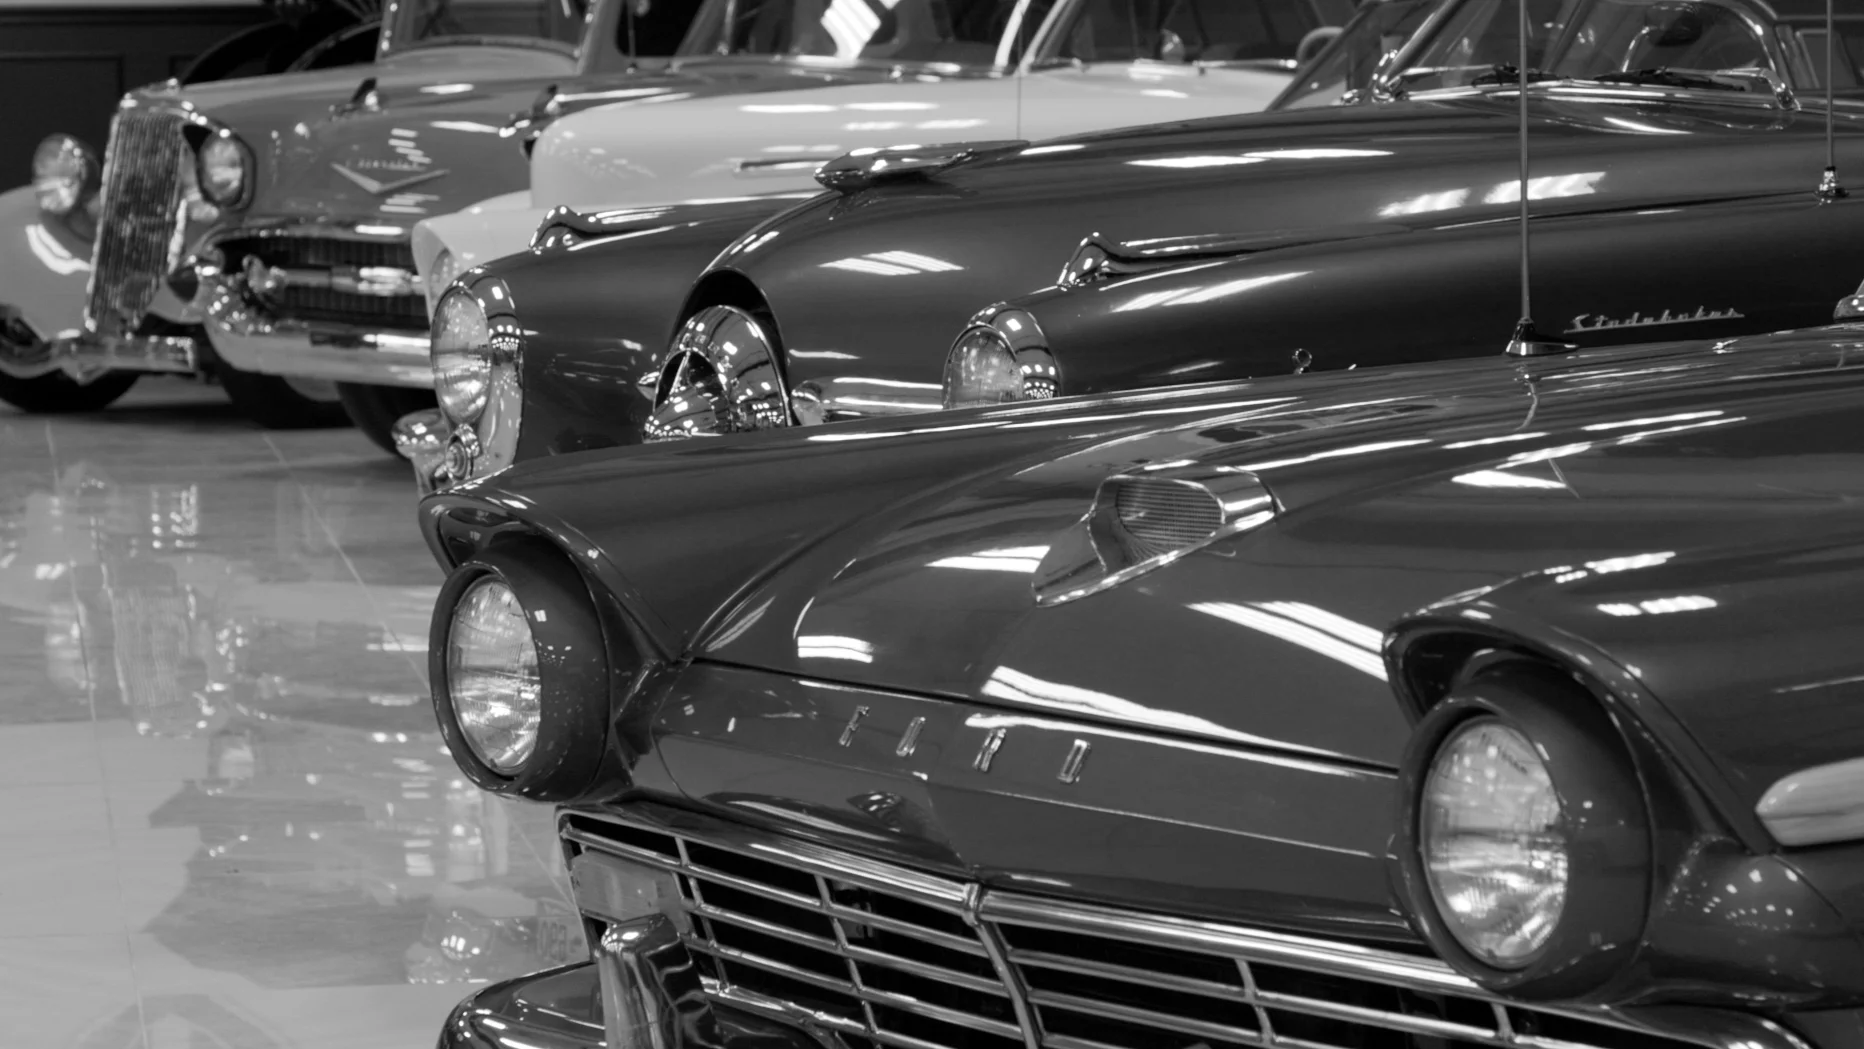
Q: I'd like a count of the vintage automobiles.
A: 5